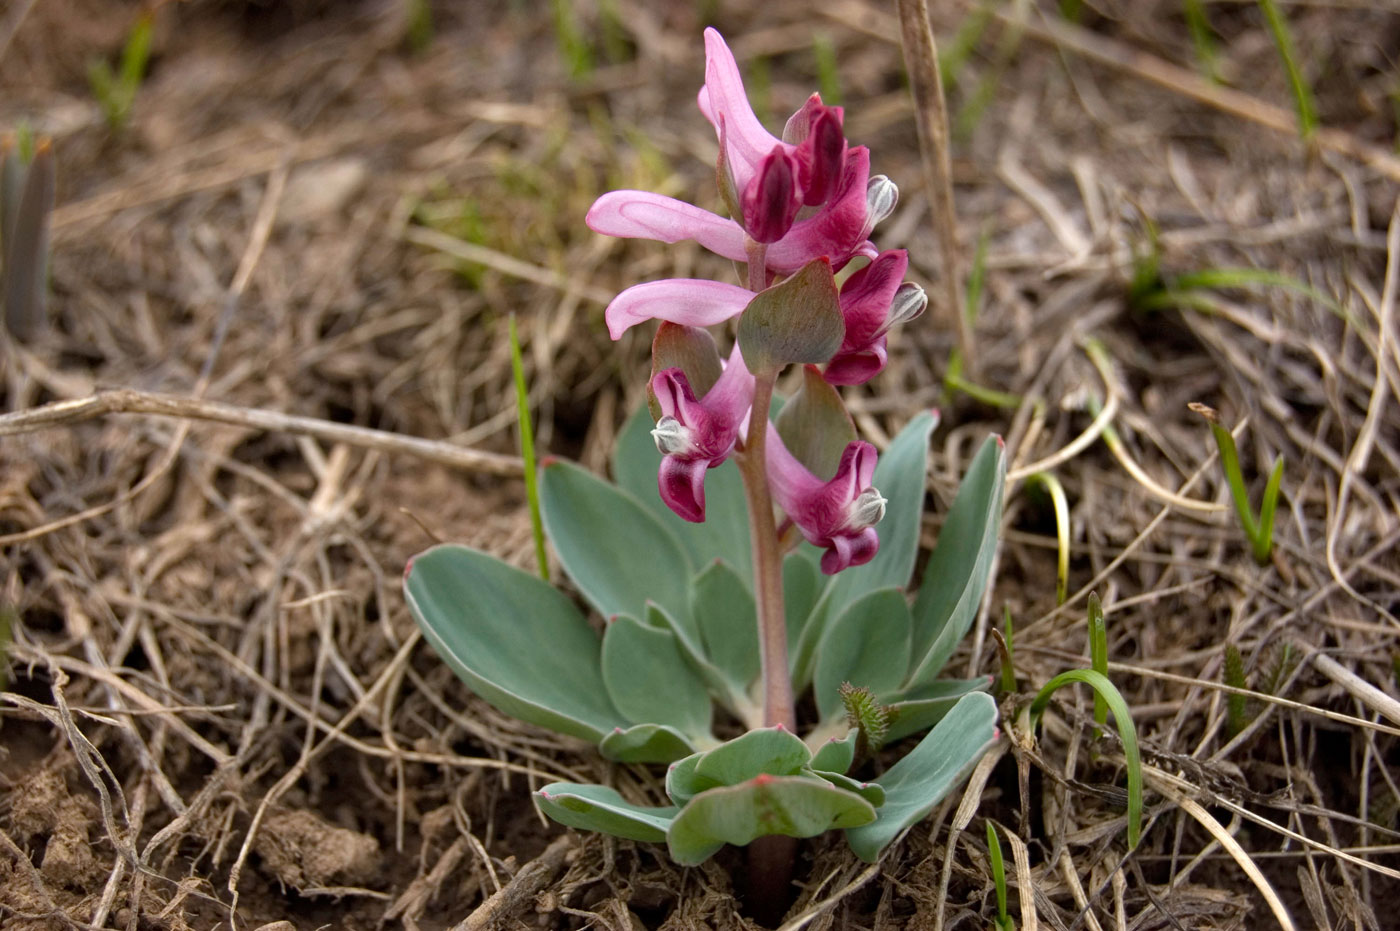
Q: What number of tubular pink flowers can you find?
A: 6